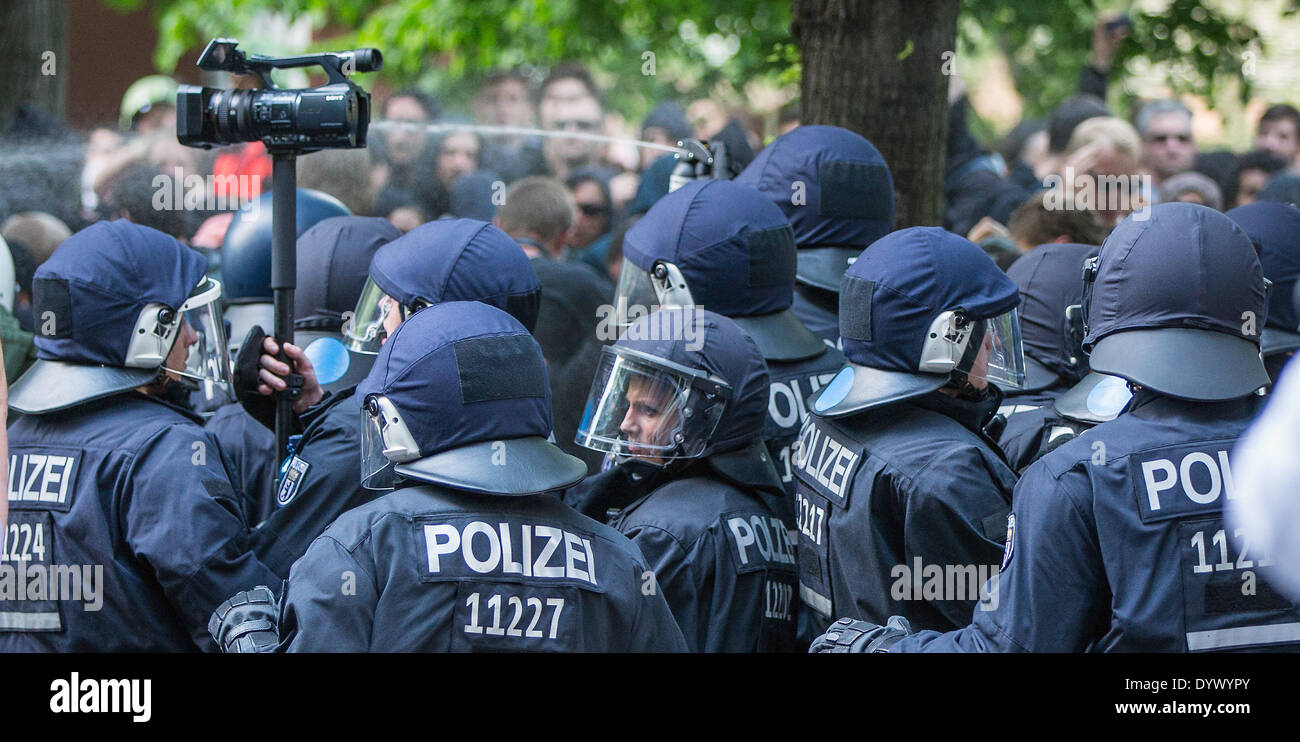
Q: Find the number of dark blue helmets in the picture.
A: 12